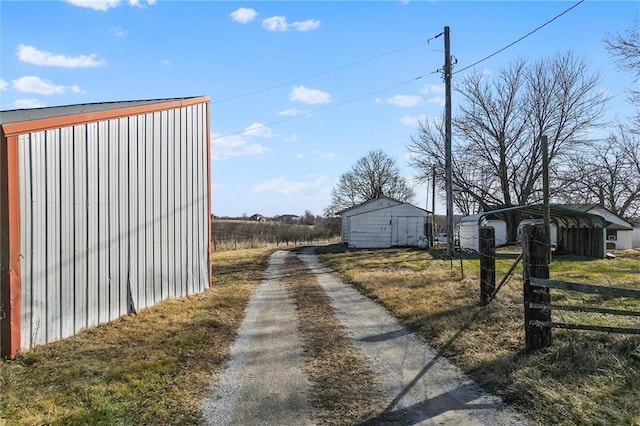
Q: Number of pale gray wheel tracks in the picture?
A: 2